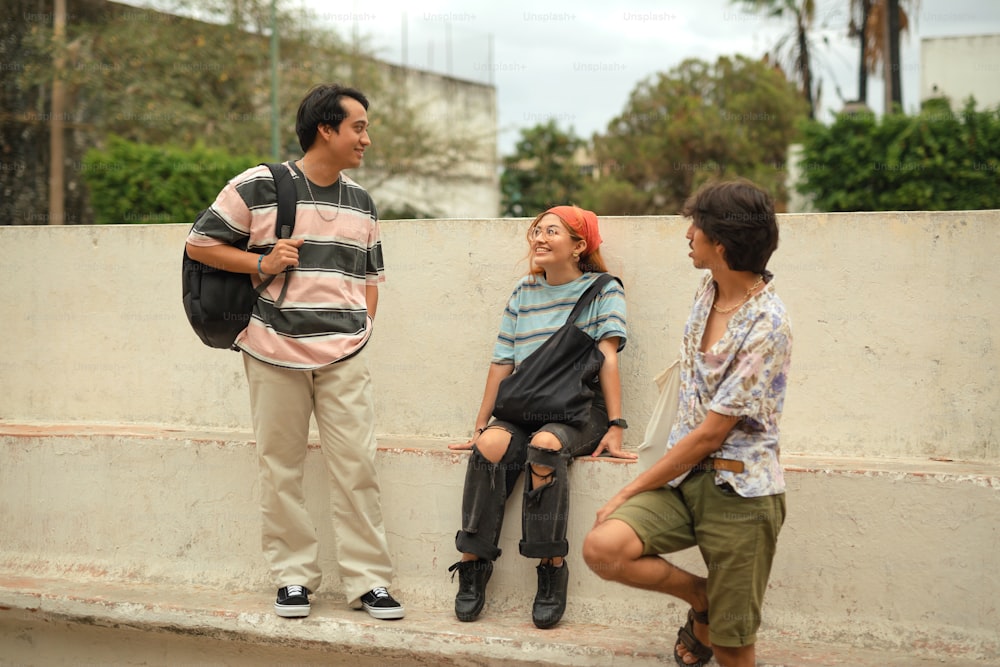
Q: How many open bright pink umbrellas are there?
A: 0